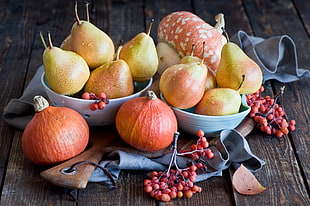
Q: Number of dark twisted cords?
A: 1